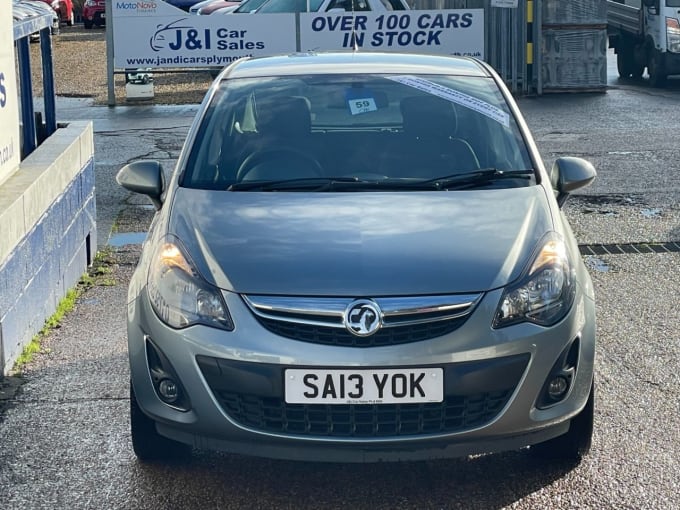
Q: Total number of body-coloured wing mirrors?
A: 2